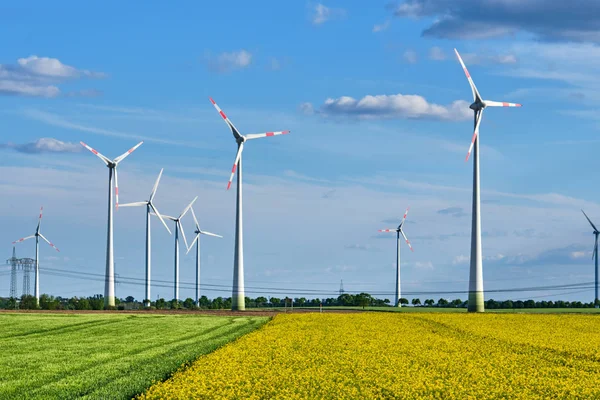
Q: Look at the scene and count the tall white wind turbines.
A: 9